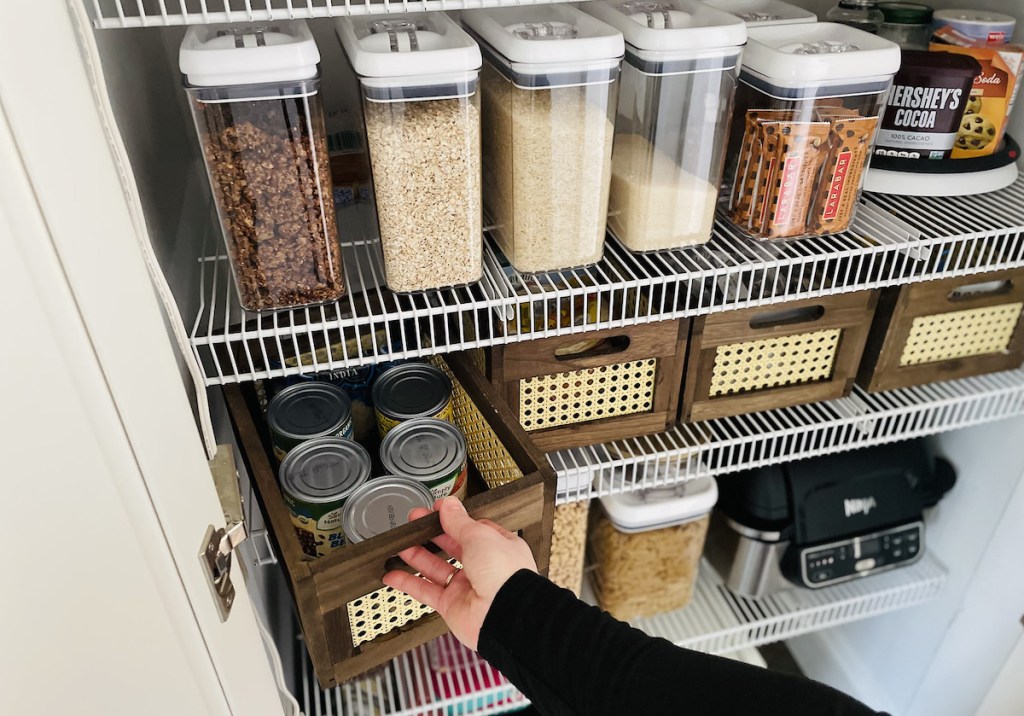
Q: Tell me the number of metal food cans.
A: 5